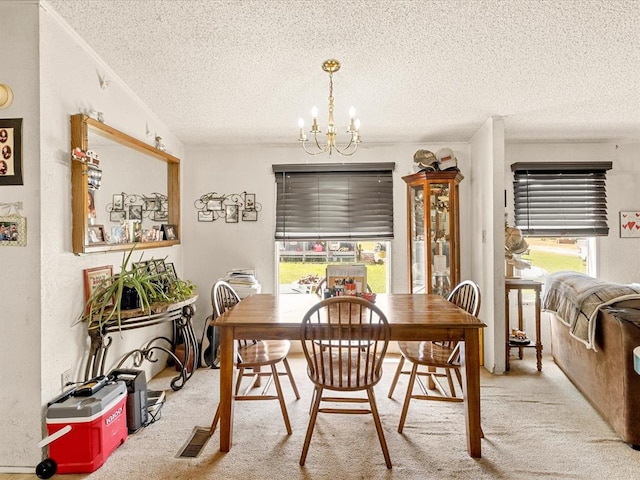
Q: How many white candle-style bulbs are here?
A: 4